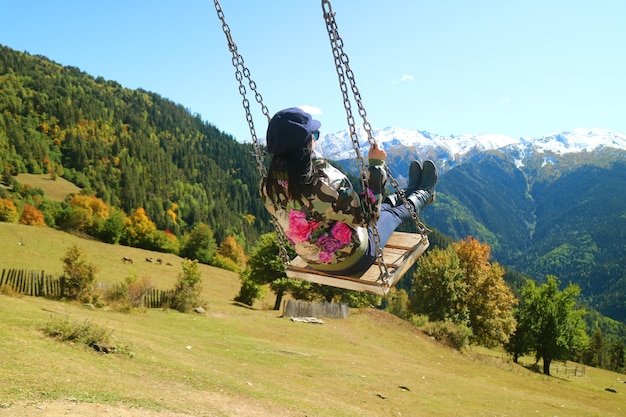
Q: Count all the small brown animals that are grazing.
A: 4